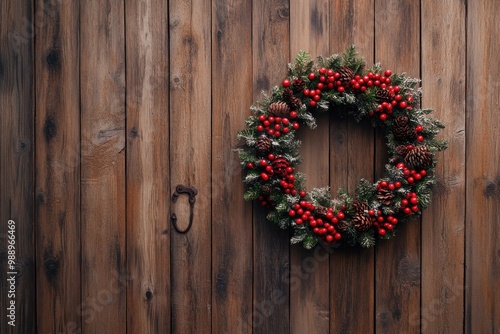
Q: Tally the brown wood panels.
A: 12